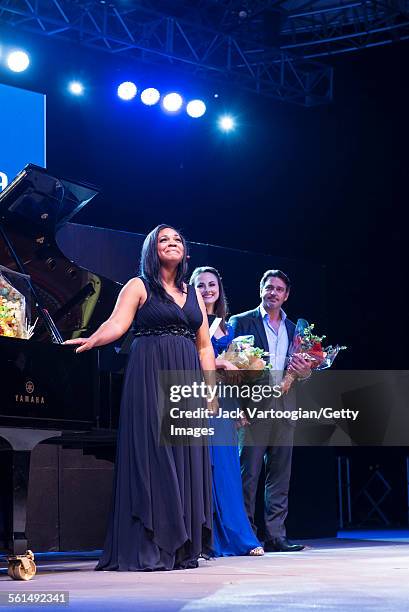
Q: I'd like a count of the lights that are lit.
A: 7